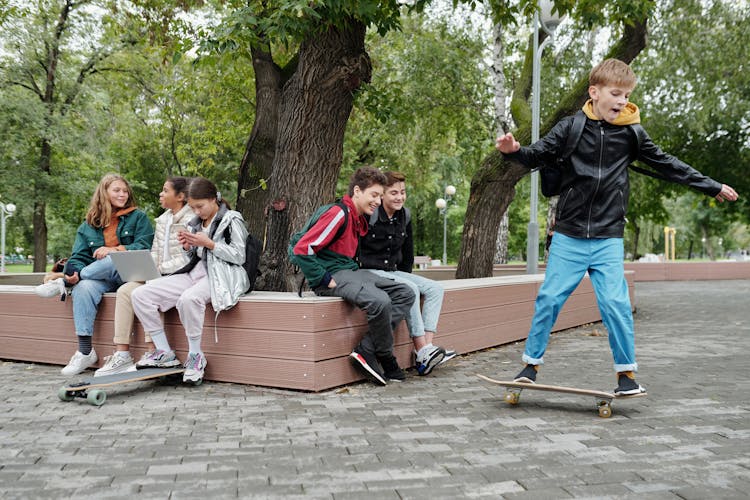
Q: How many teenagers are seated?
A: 5